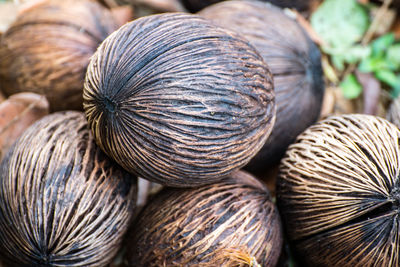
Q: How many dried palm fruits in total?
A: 6